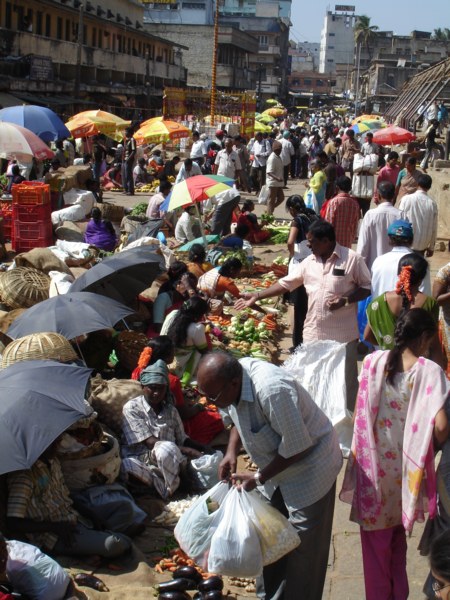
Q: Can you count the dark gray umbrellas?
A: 3